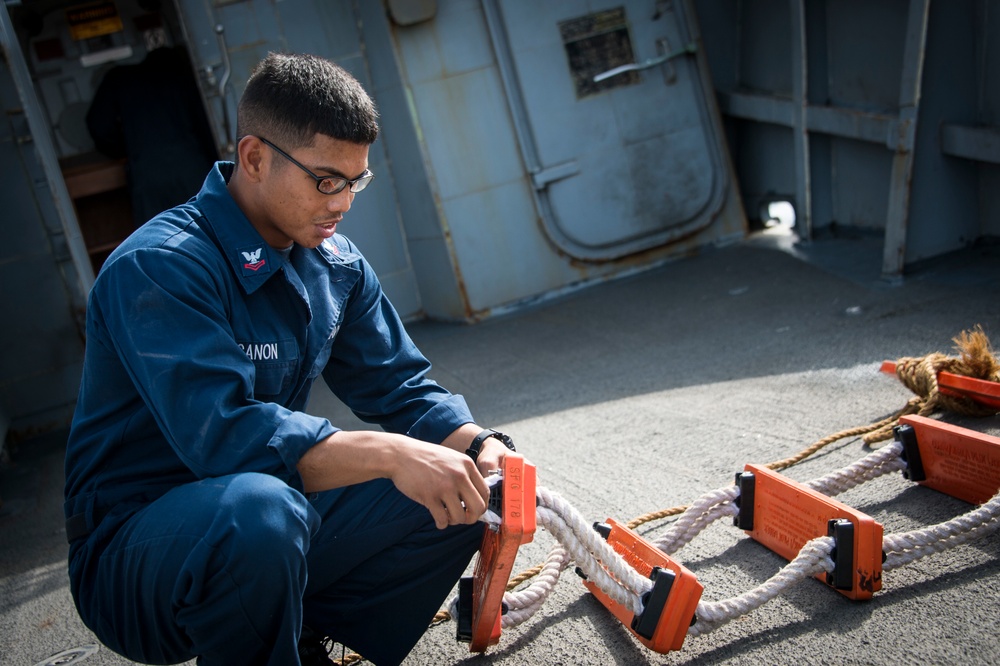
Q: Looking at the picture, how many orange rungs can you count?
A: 5